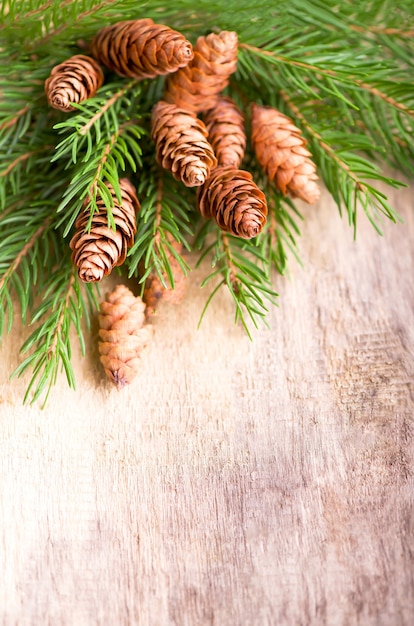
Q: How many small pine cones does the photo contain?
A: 10